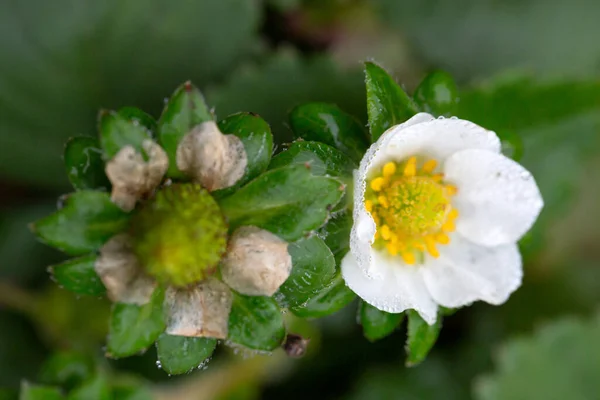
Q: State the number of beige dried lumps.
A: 5